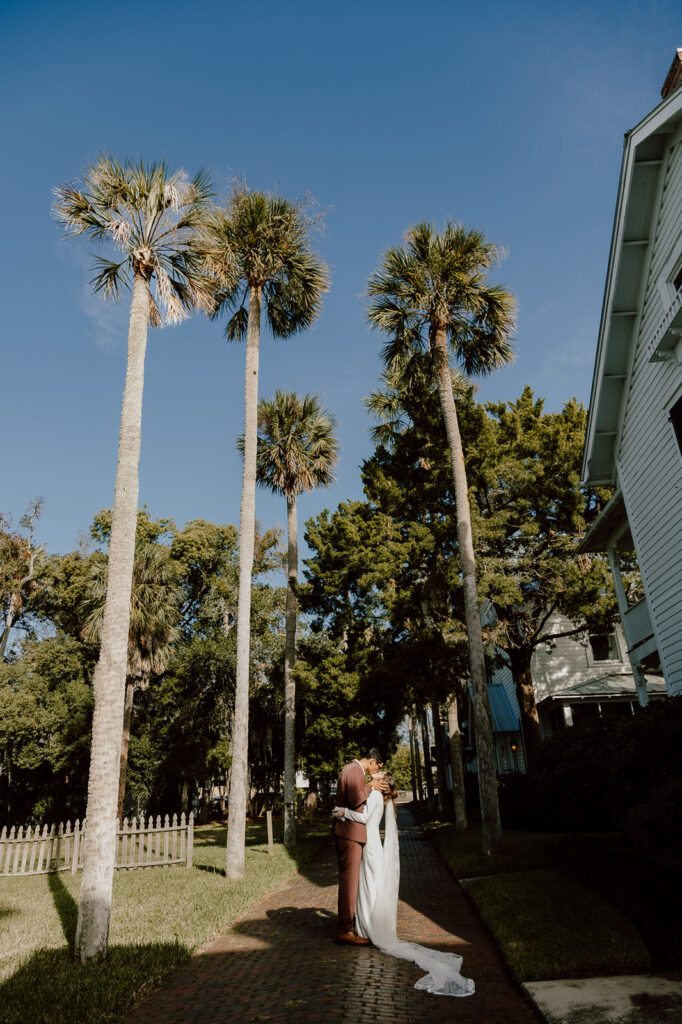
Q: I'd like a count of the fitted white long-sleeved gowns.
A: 1